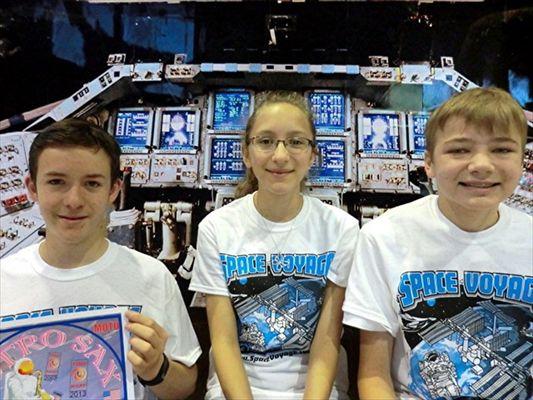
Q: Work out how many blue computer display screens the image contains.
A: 8